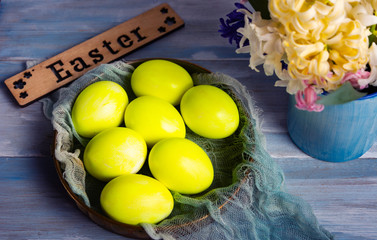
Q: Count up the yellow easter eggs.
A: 7